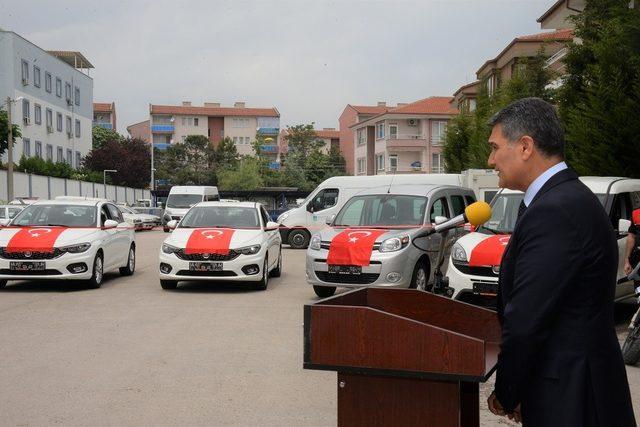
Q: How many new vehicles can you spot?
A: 4